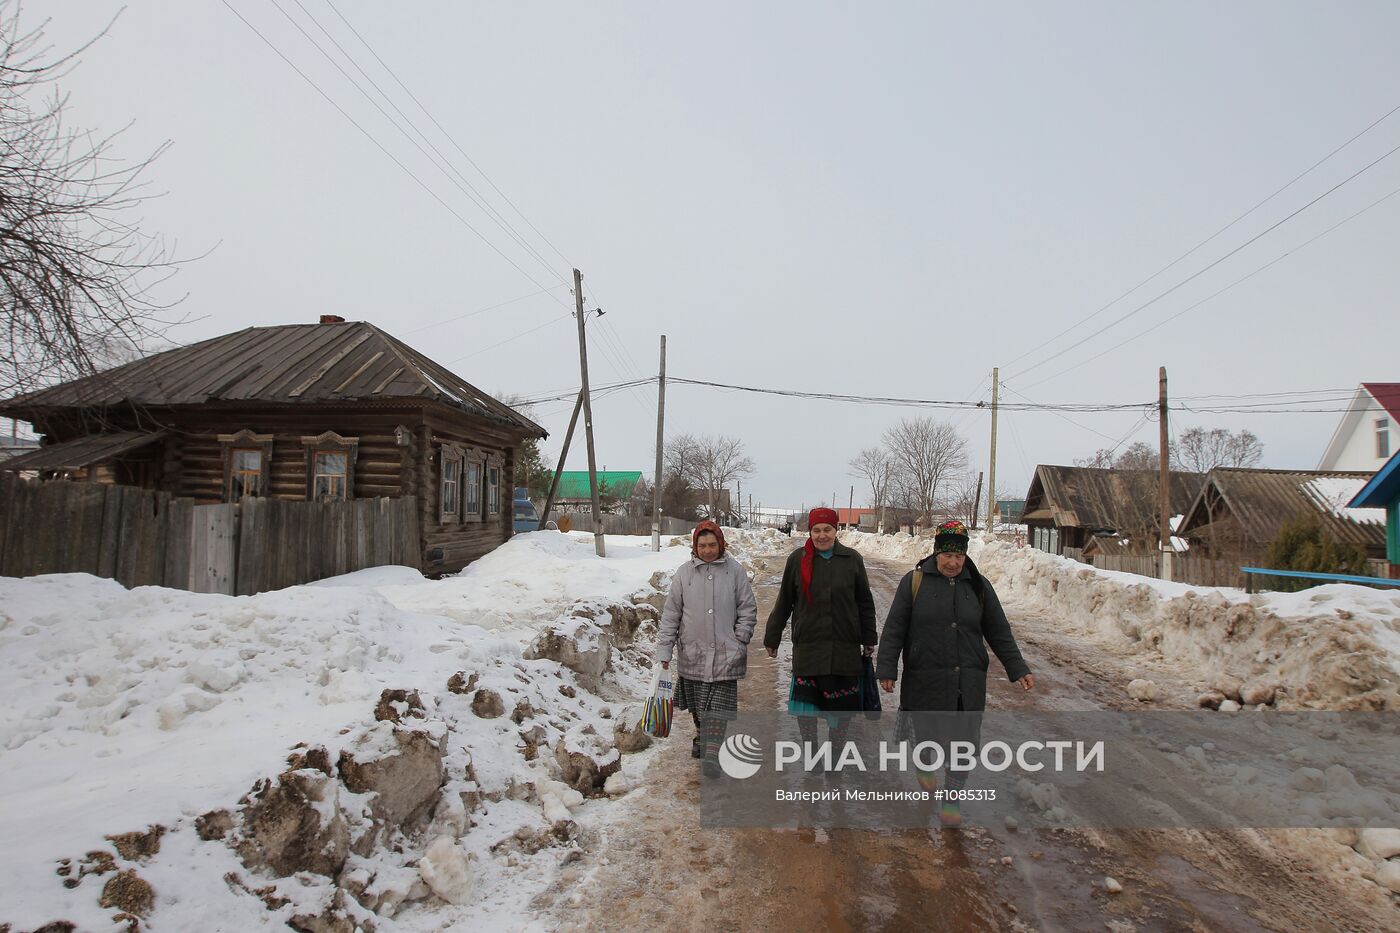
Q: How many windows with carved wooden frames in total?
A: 5